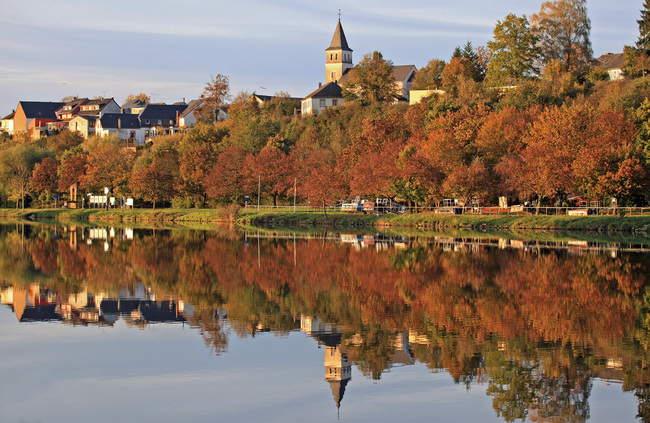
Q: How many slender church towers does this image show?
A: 1